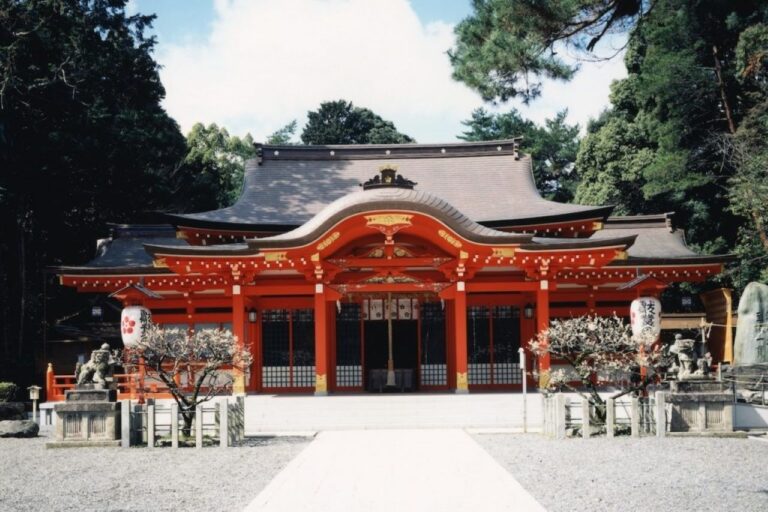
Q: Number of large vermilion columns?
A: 4